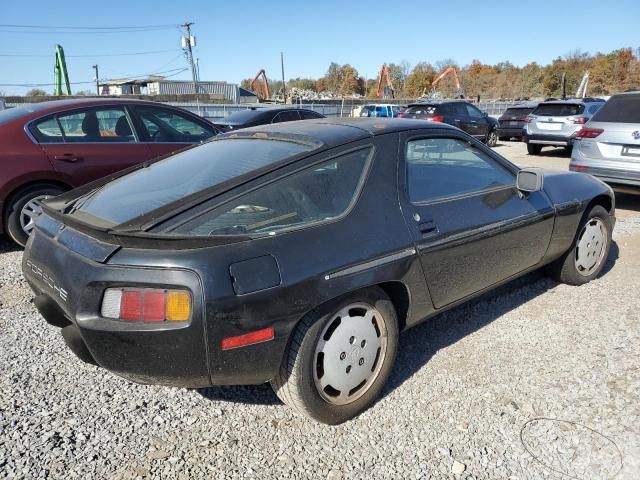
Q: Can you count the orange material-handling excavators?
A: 3